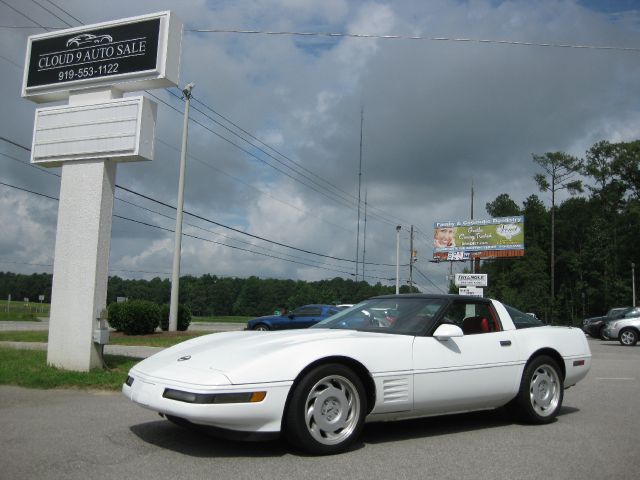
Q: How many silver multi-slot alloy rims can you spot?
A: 2